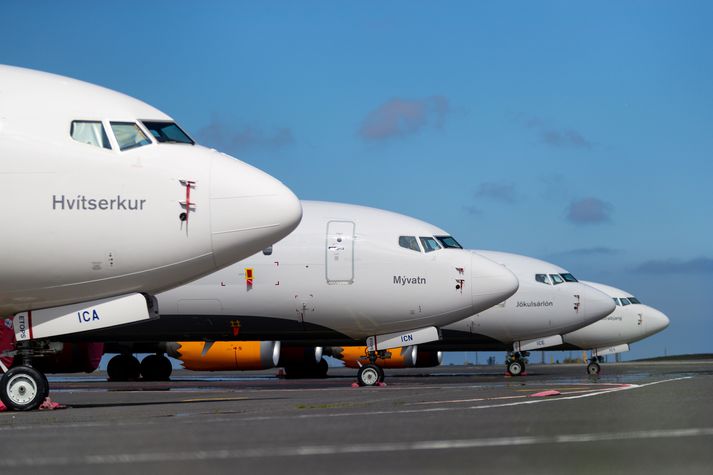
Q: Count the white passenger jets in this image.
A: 4